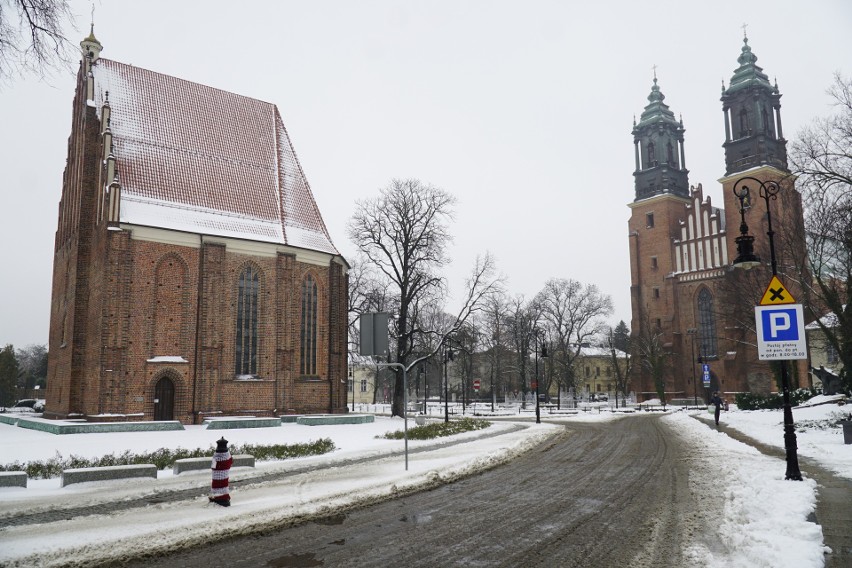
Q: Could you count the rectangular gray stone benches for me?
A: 3